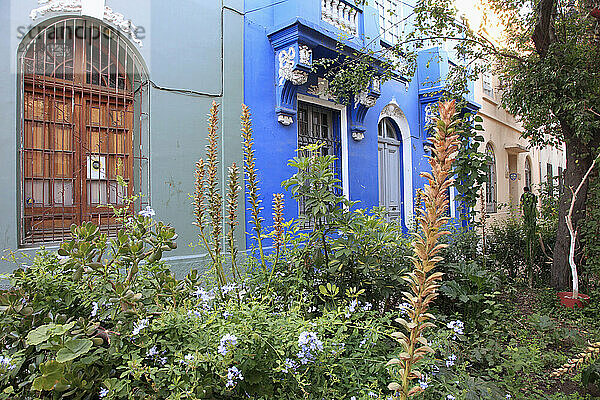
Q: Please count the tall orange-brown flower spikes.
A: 6